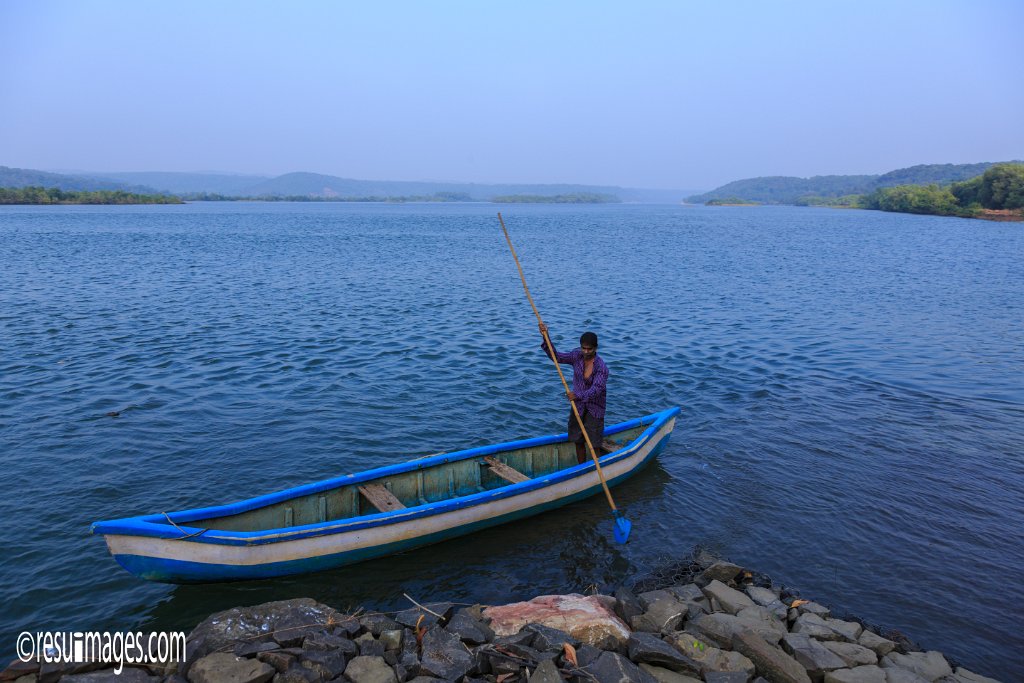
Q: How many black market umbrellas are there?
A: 0